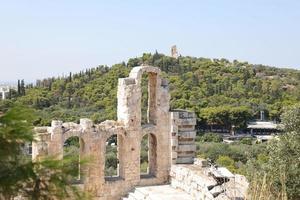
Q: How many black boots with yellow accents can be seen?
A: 0